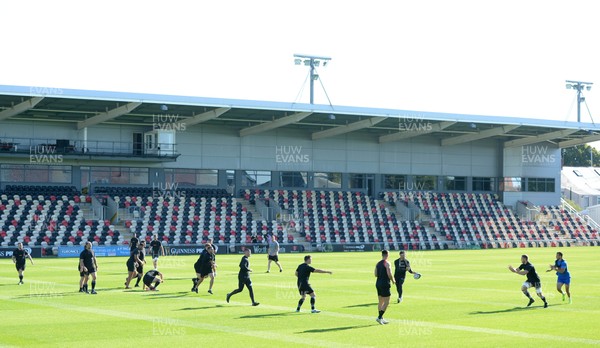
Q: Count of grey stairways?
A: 4